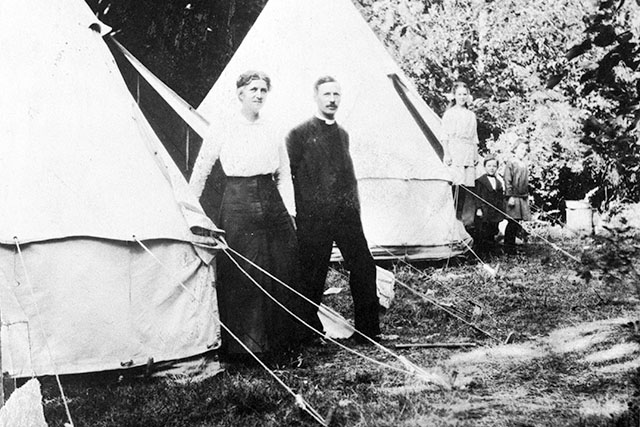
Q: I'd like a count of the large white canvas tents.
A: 2